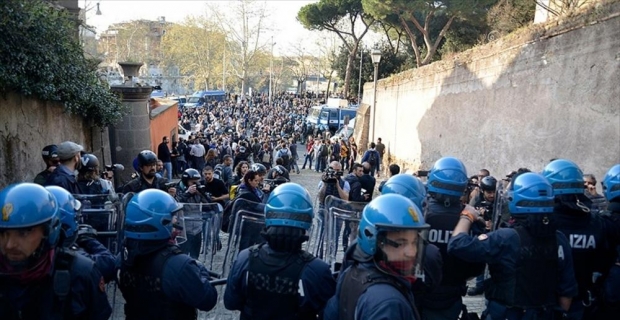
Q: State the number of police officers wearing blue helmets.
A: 10